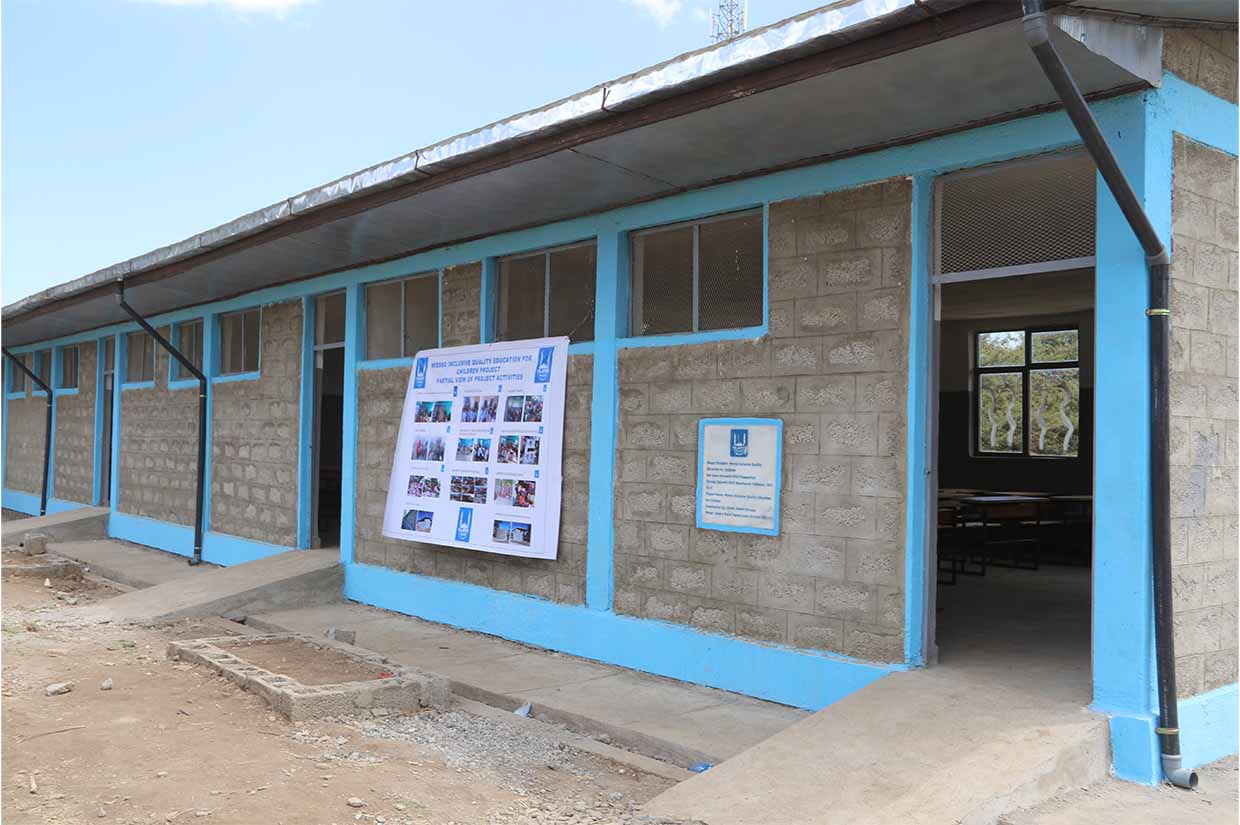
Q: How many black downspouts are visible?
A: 3